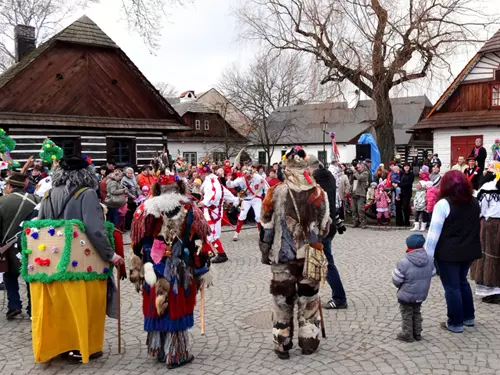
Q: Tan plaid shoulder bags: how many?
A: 1